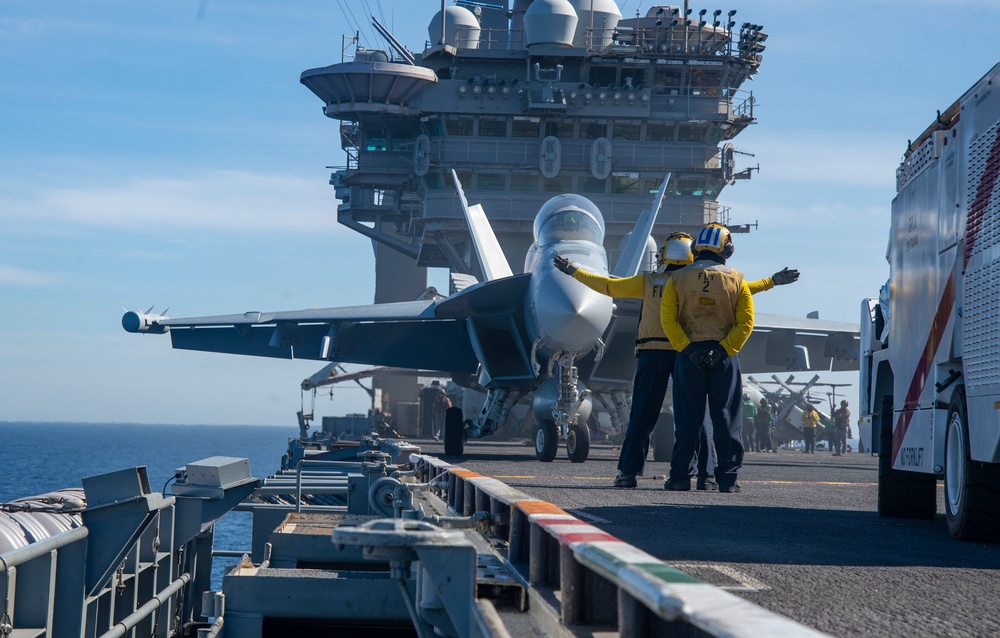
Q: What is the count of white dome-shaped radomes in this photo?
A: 3